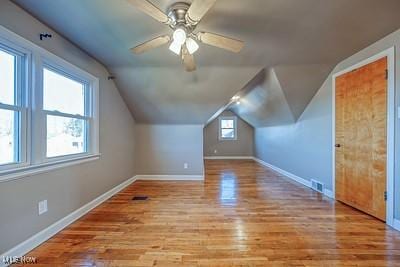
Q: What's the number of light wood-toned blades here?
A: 5